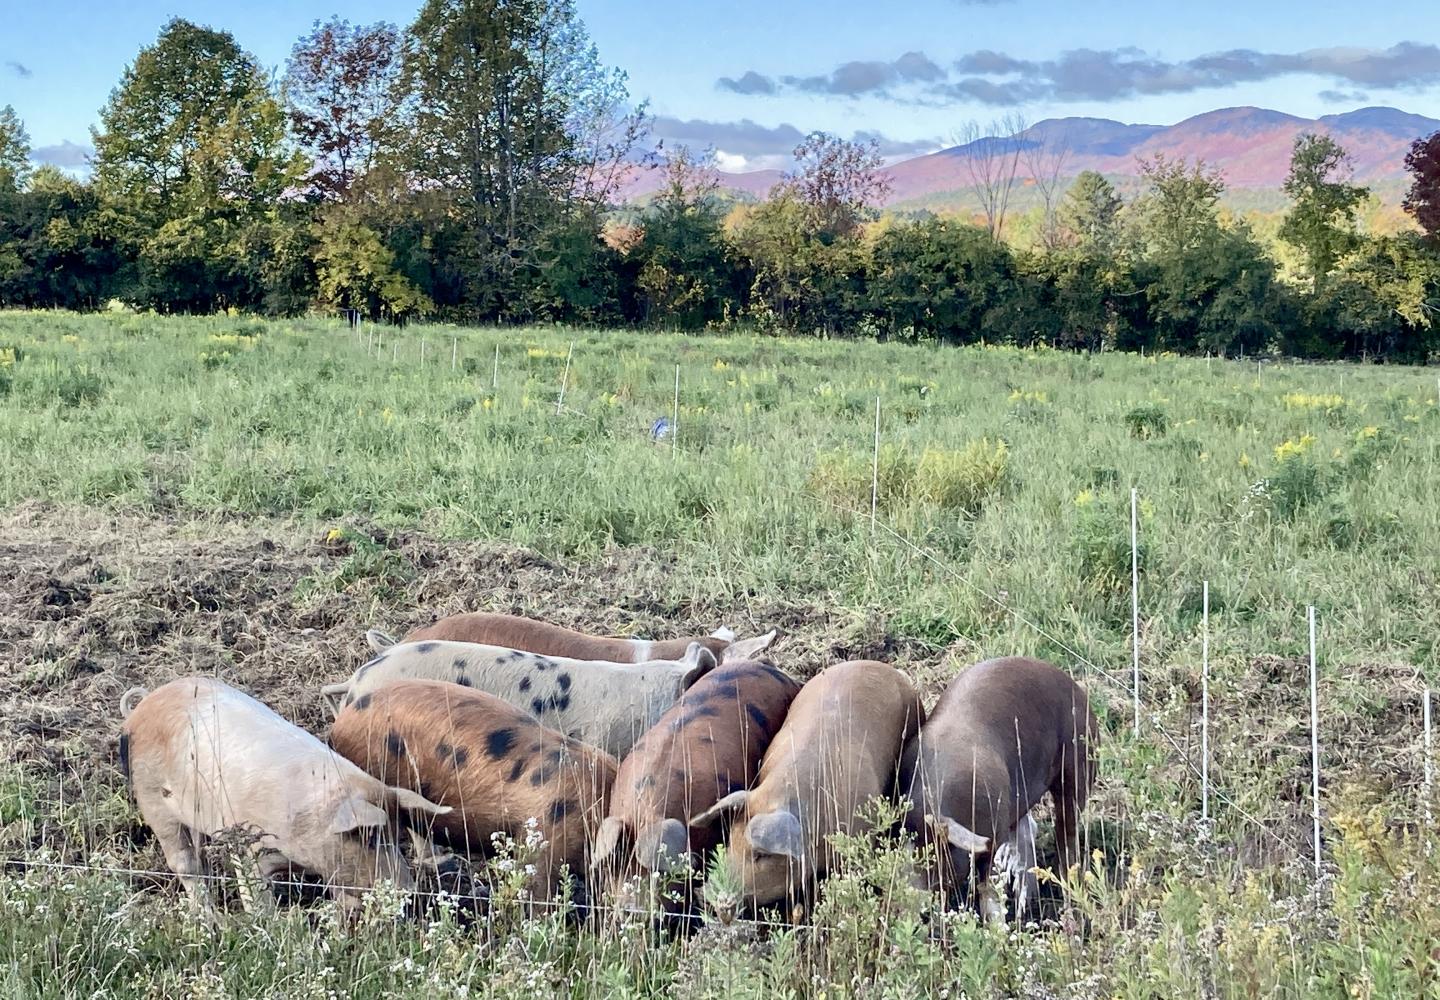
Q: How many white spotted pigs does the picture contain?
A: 1